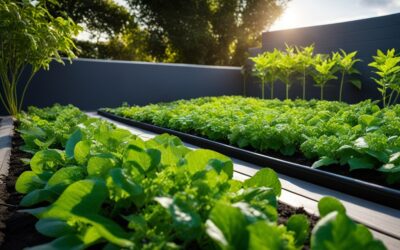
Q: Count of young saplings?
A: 7